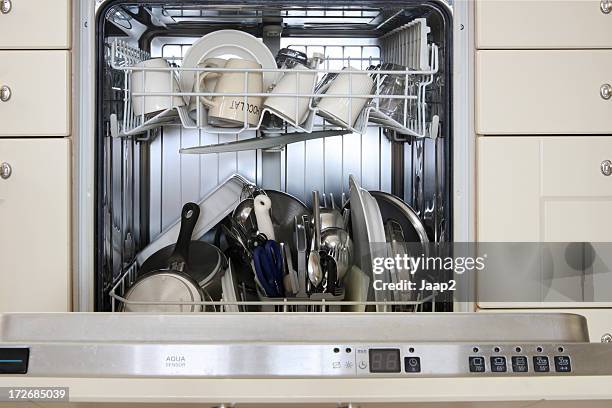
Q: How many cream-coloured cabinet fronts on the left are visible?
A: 3